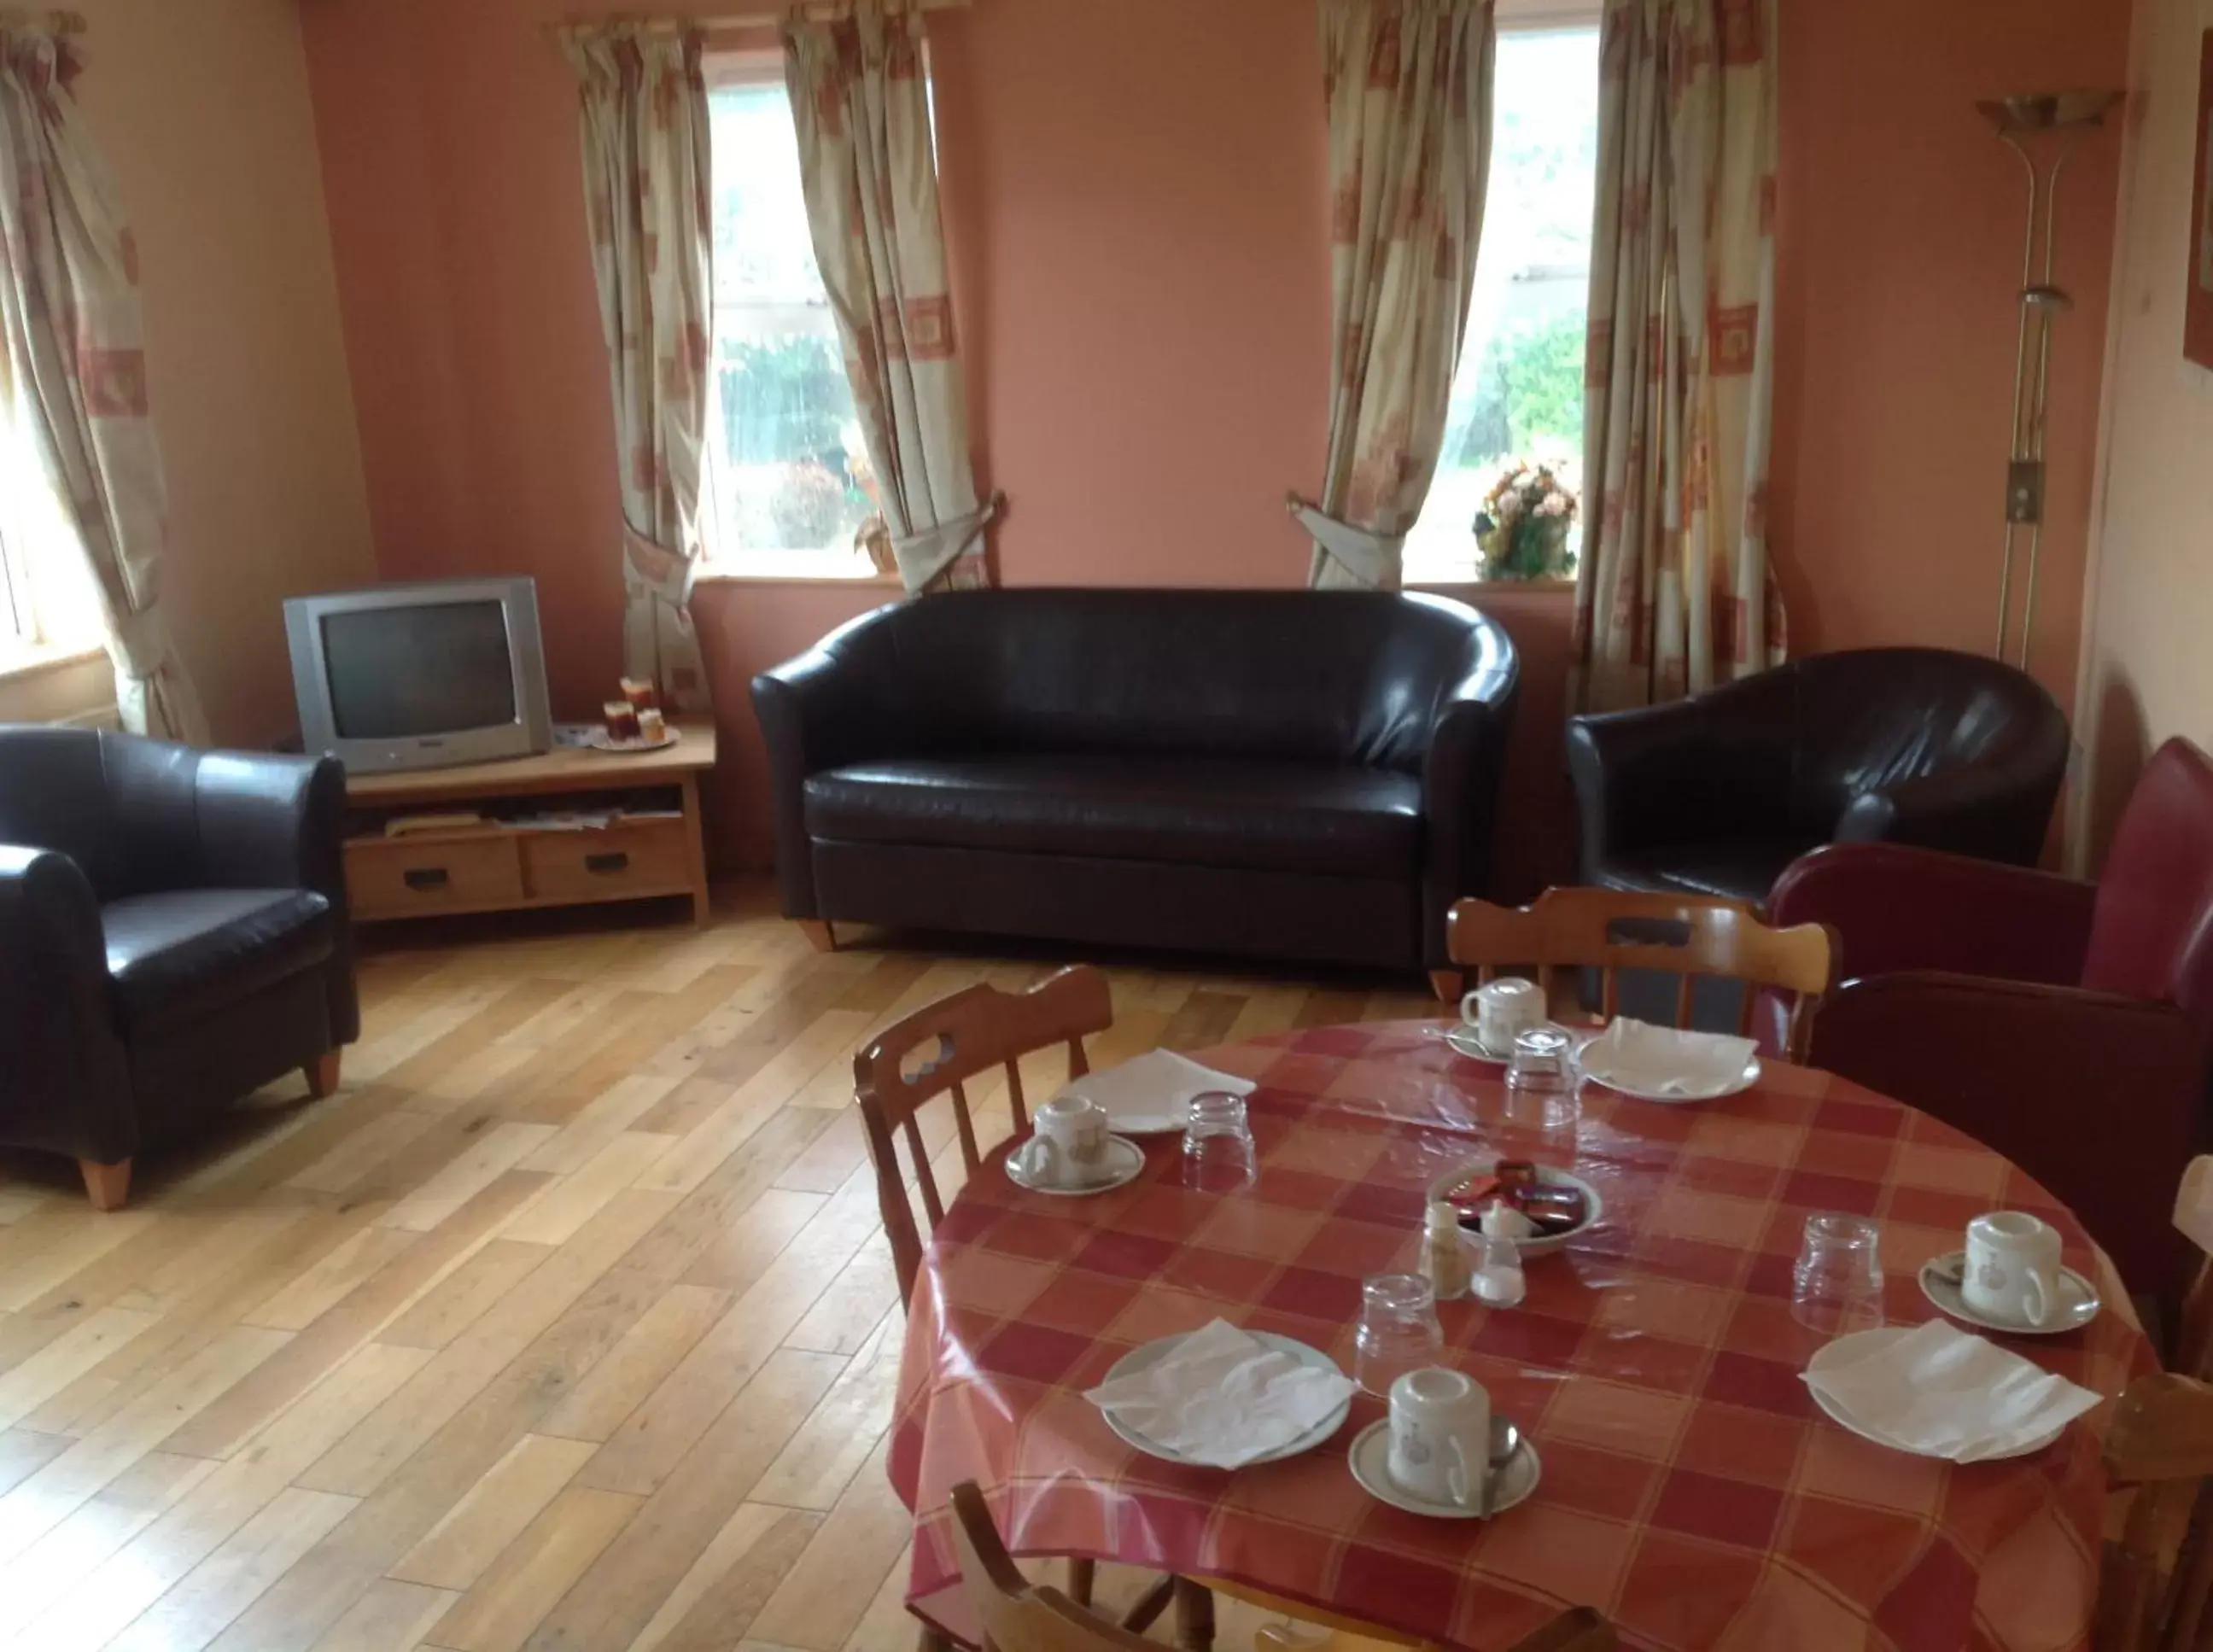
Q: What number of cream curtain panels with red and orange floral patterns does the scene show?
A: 5